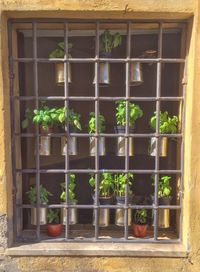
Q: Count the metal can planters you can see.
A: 13